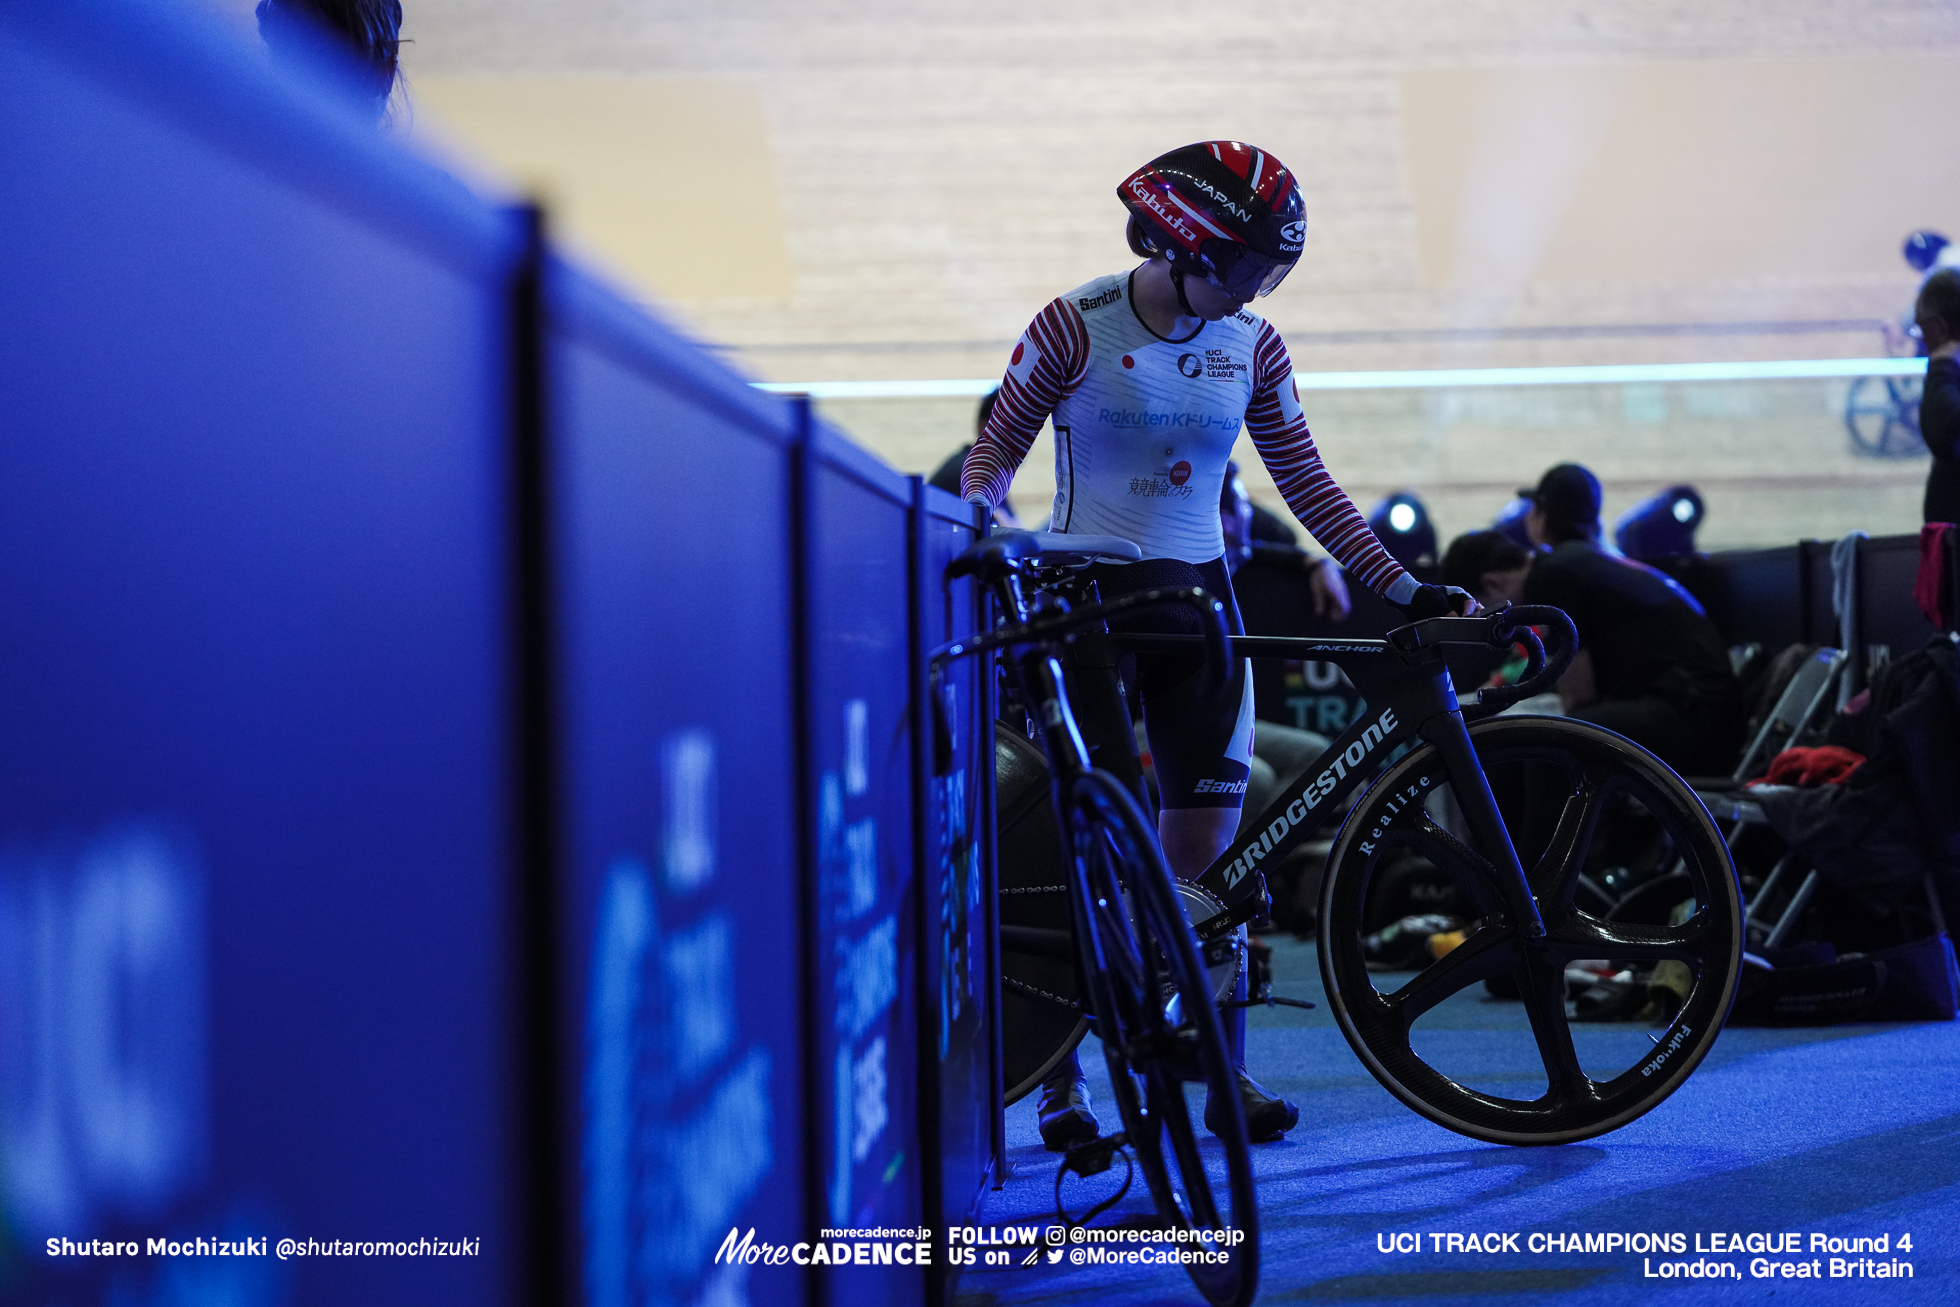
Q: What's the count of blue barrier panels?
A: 4